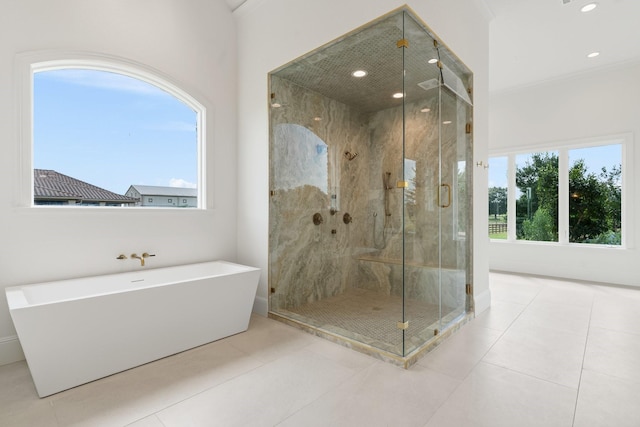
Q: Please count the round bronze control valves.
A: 2